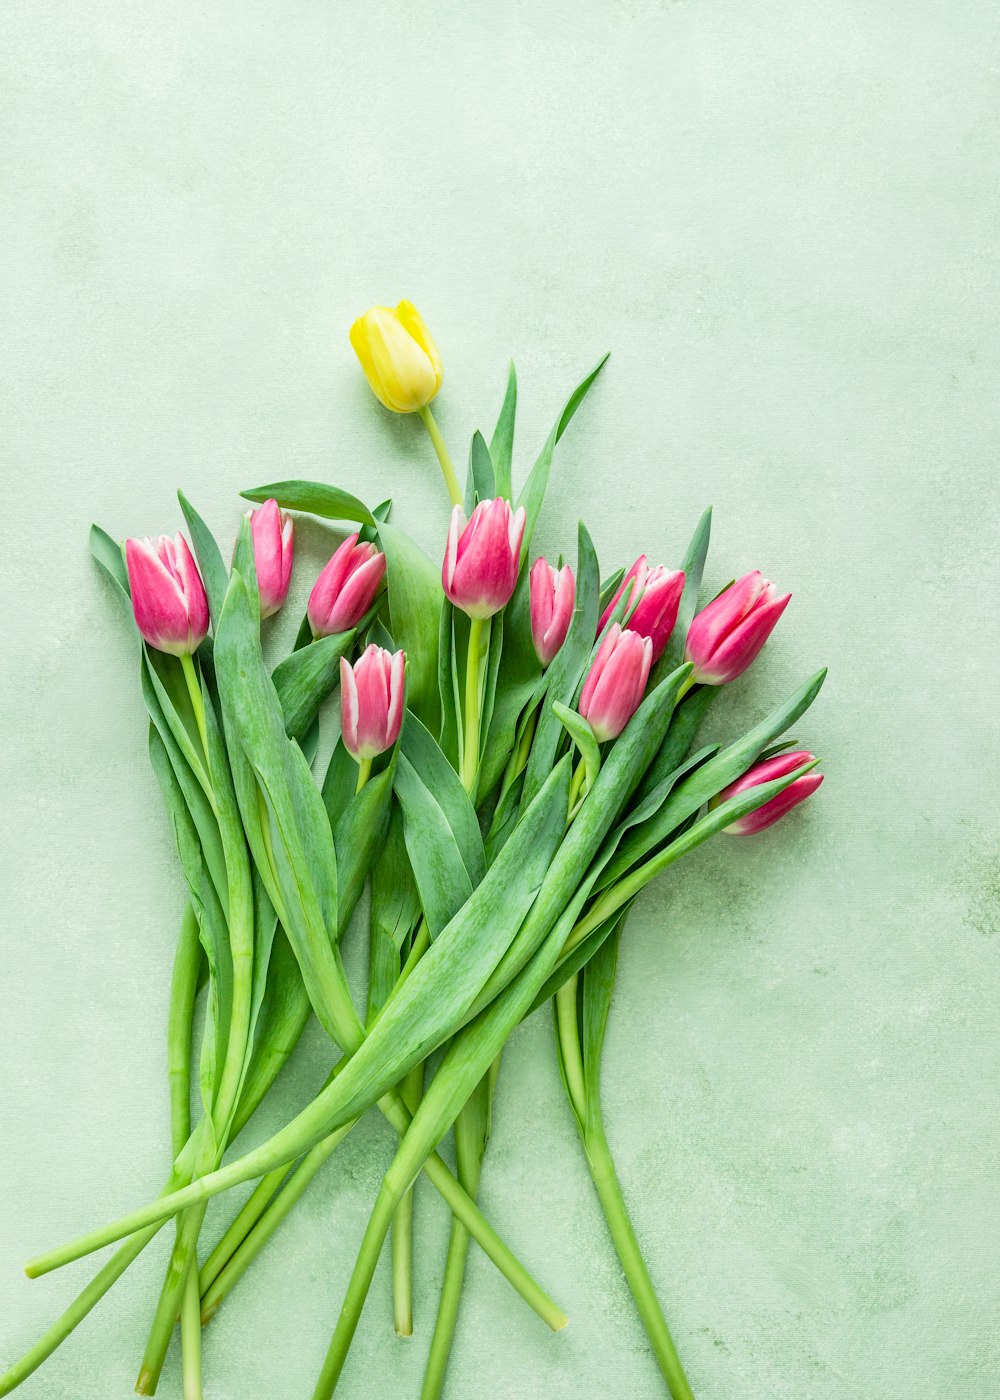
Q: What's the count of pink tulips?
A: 10